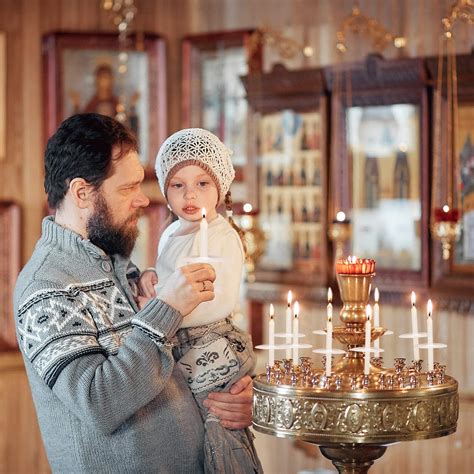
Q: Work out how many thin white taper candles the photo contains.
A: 10